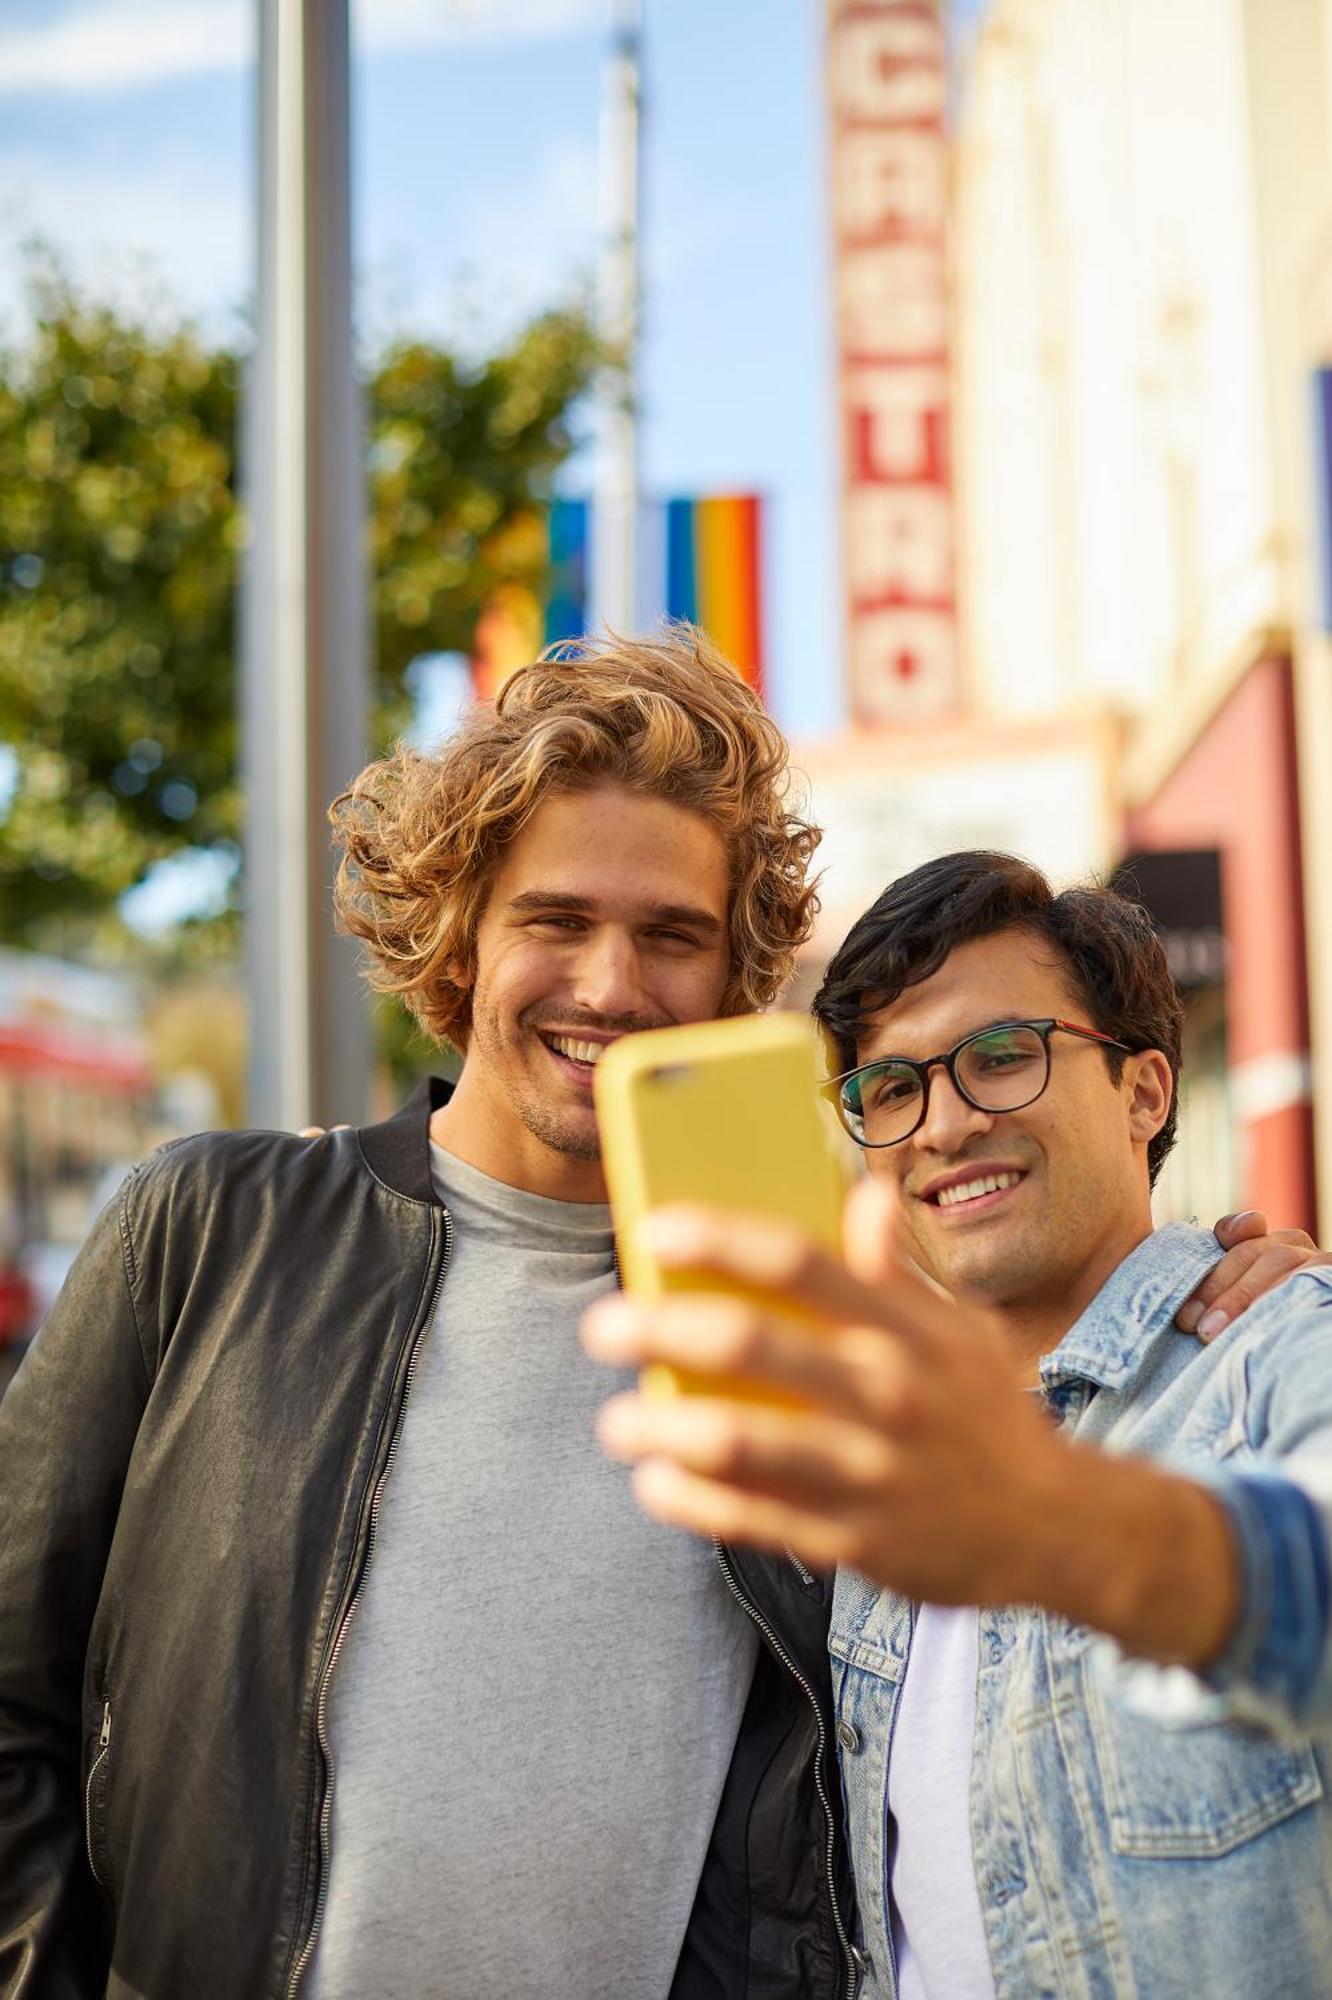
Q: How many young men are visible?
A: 2